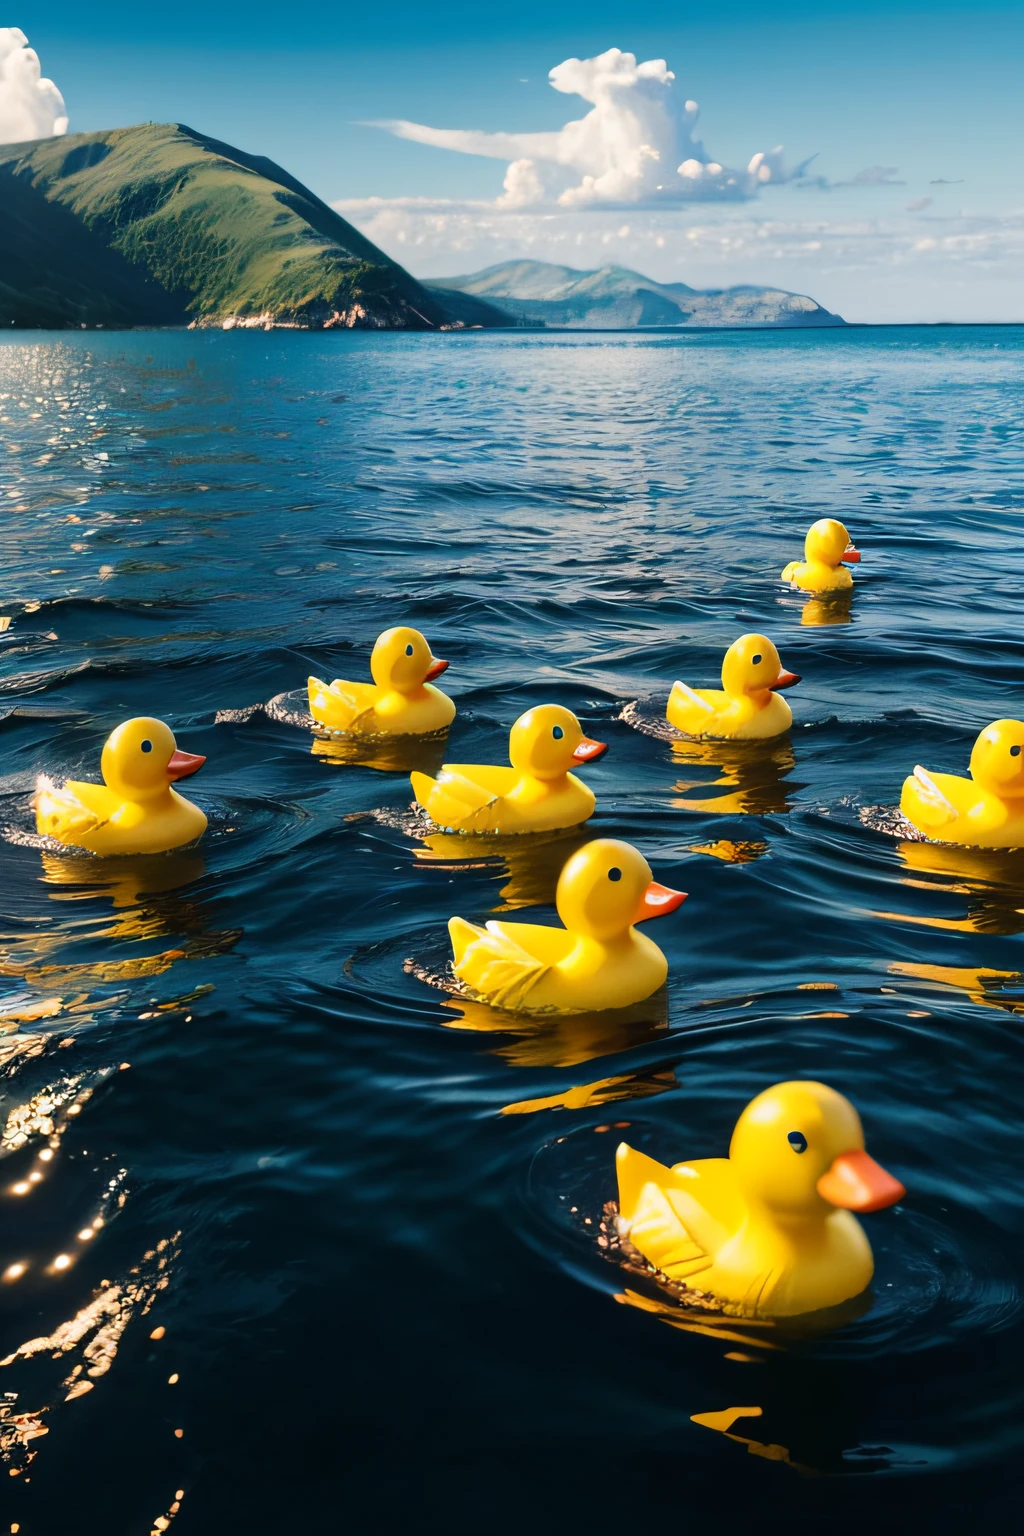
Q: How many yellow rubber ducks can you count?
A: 8